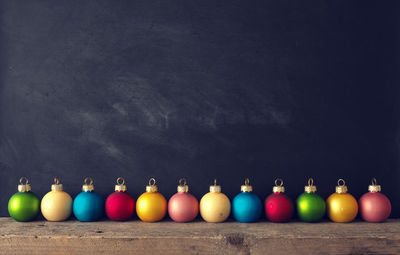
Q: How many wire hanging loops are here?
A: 12